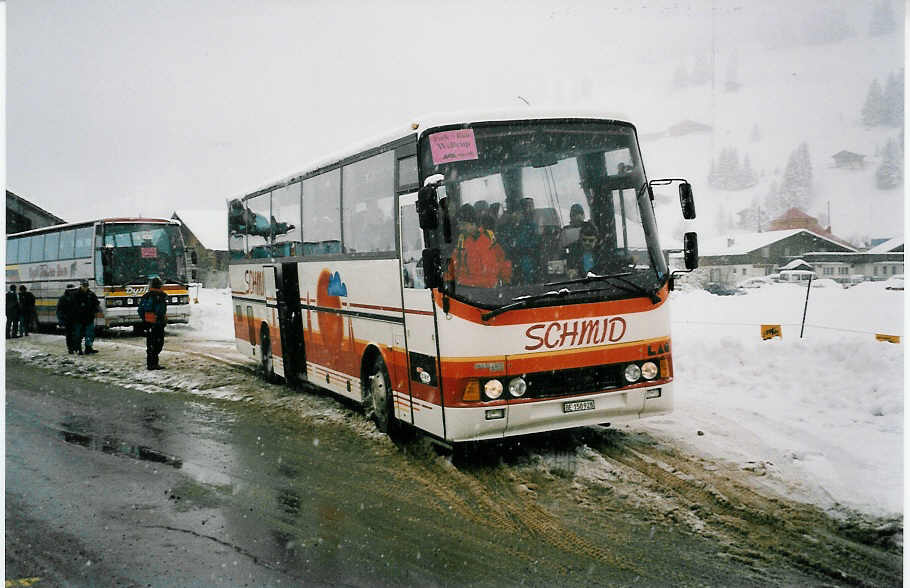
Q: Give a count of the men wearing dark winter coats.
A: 5